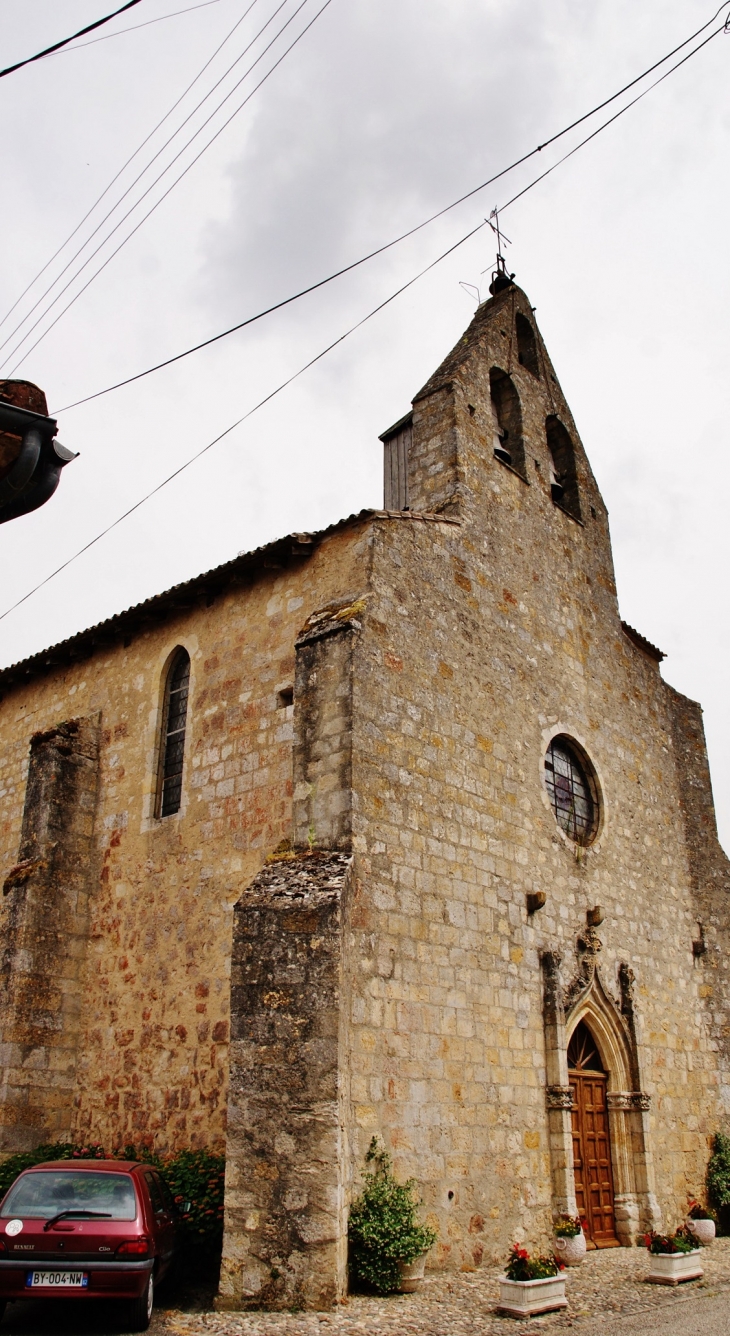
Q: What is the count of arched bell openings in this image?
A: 3